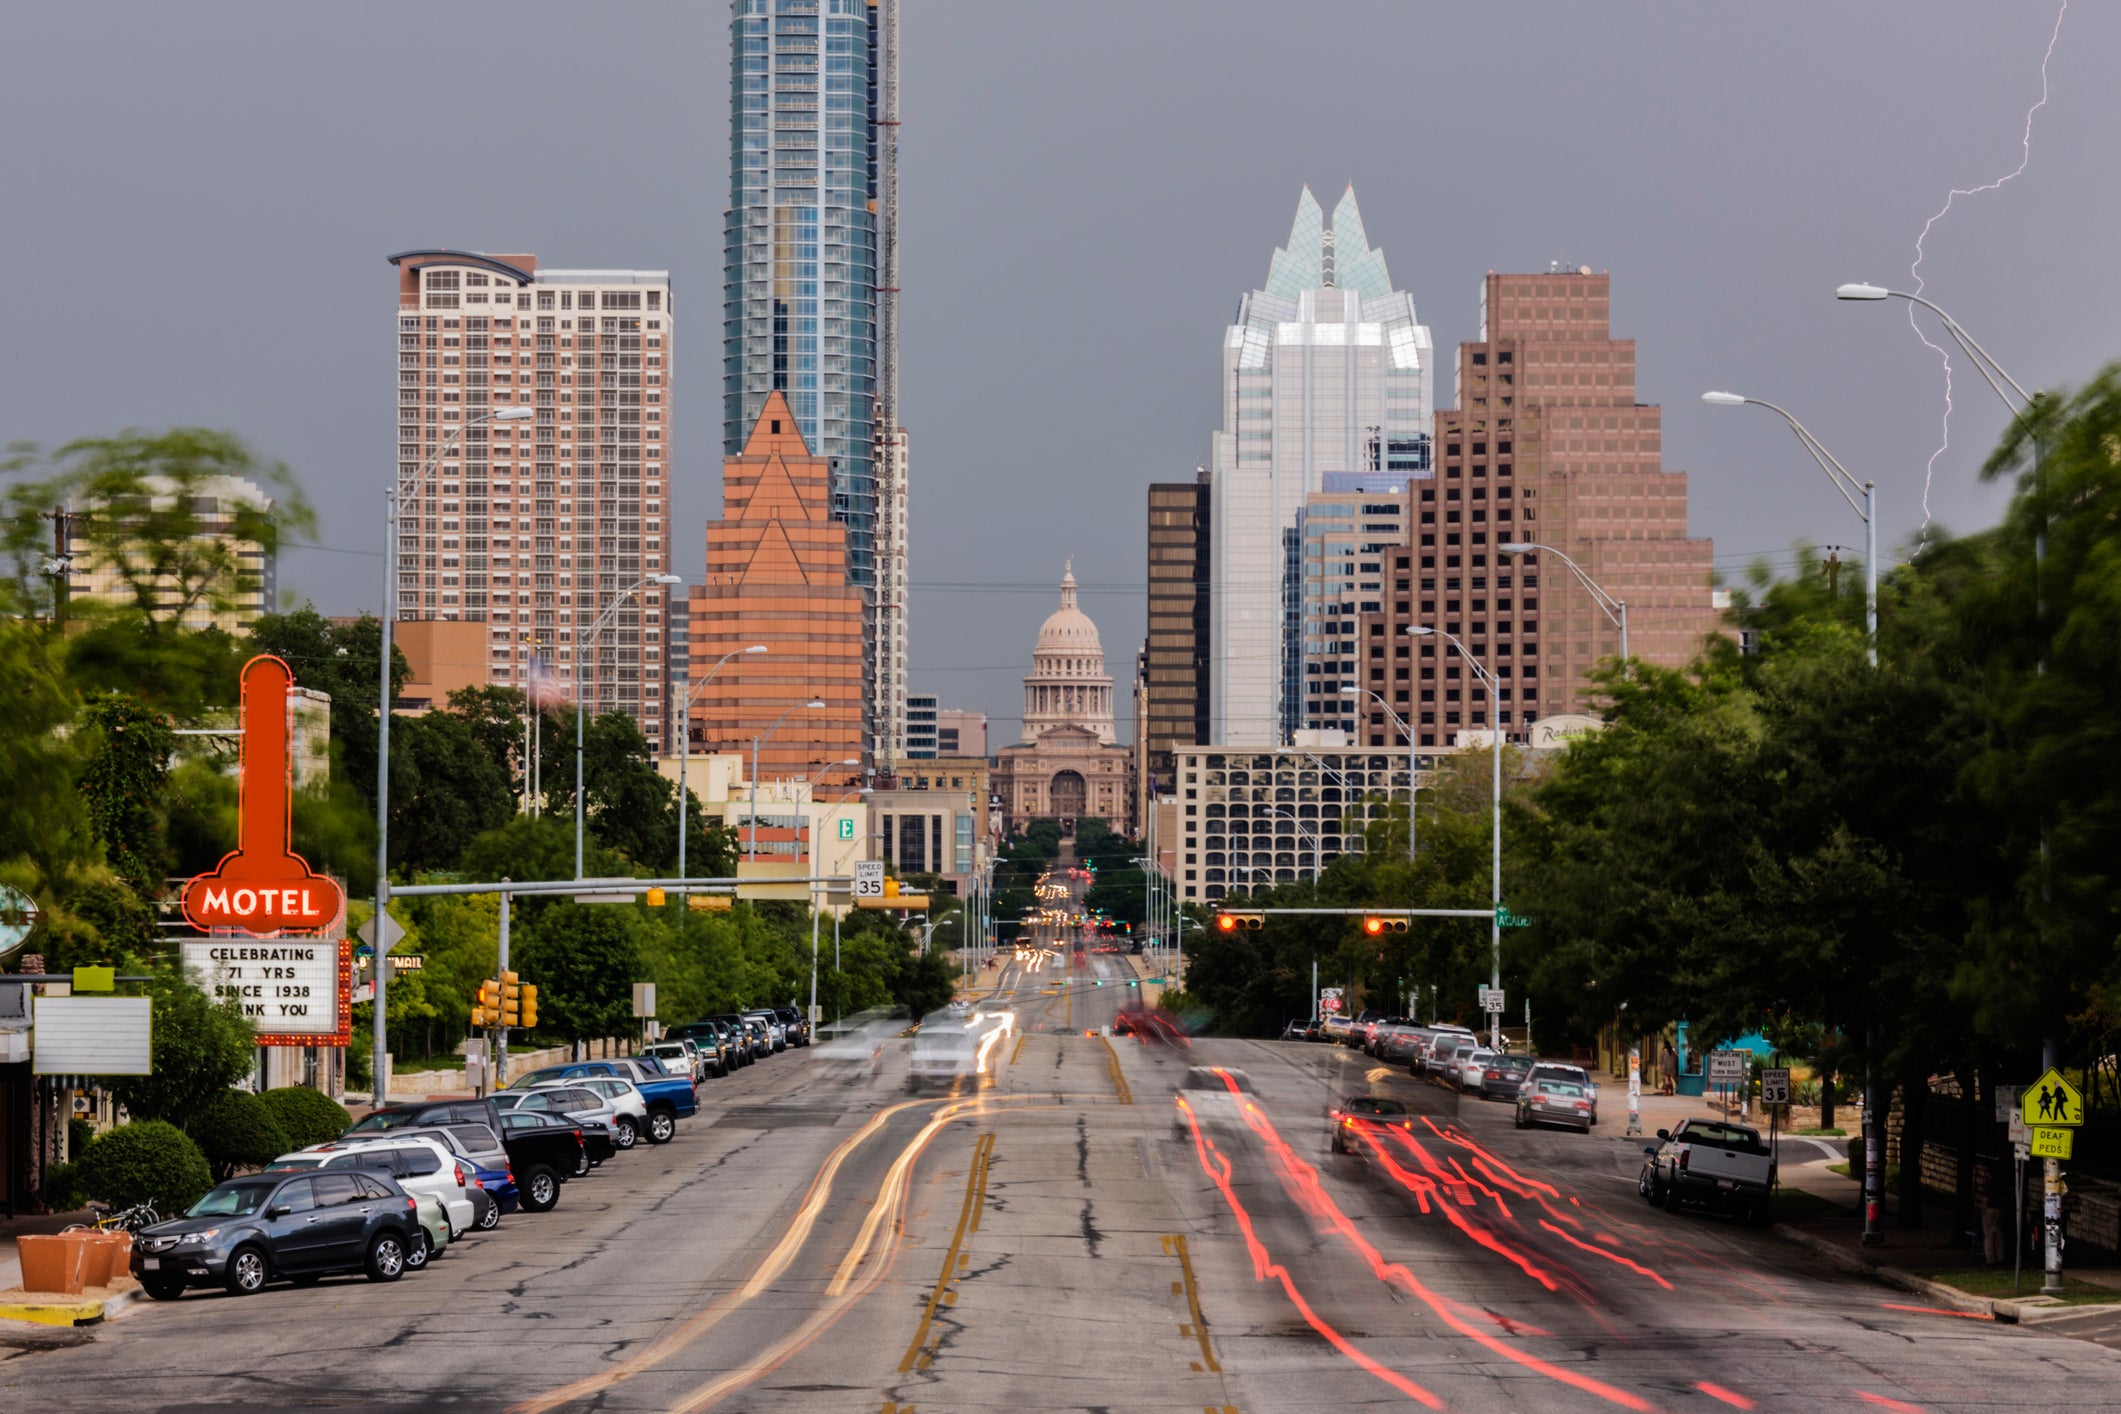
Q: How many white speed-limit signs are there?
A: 3